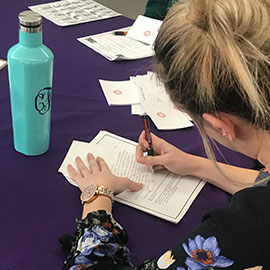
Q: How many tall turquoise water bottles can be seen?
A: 1